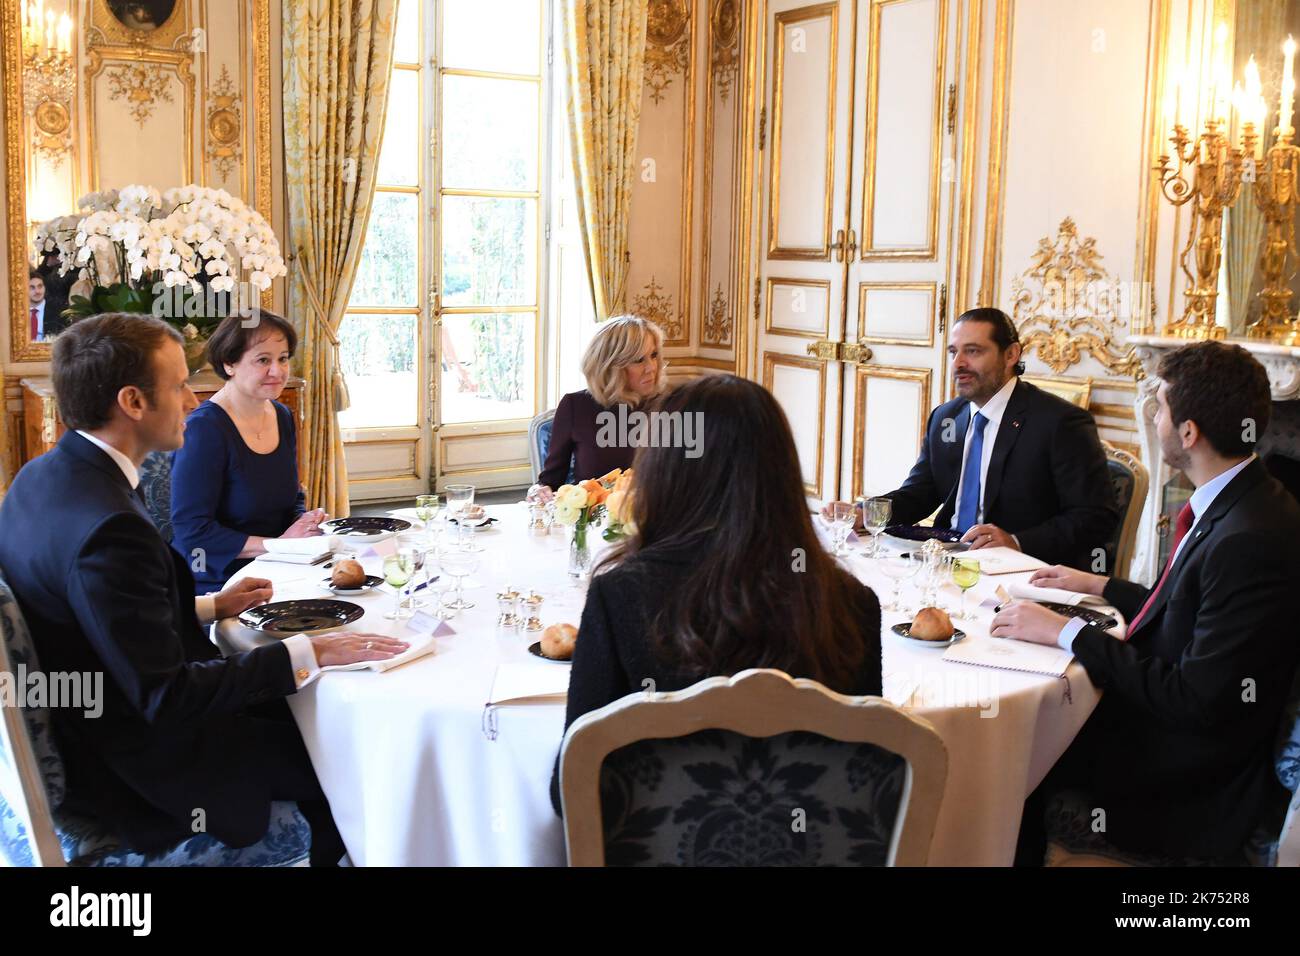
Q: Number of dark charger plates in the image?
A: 4